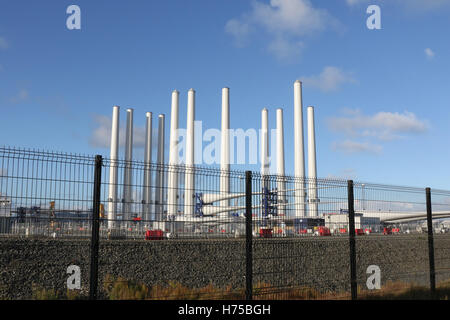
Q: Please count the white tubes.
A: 11